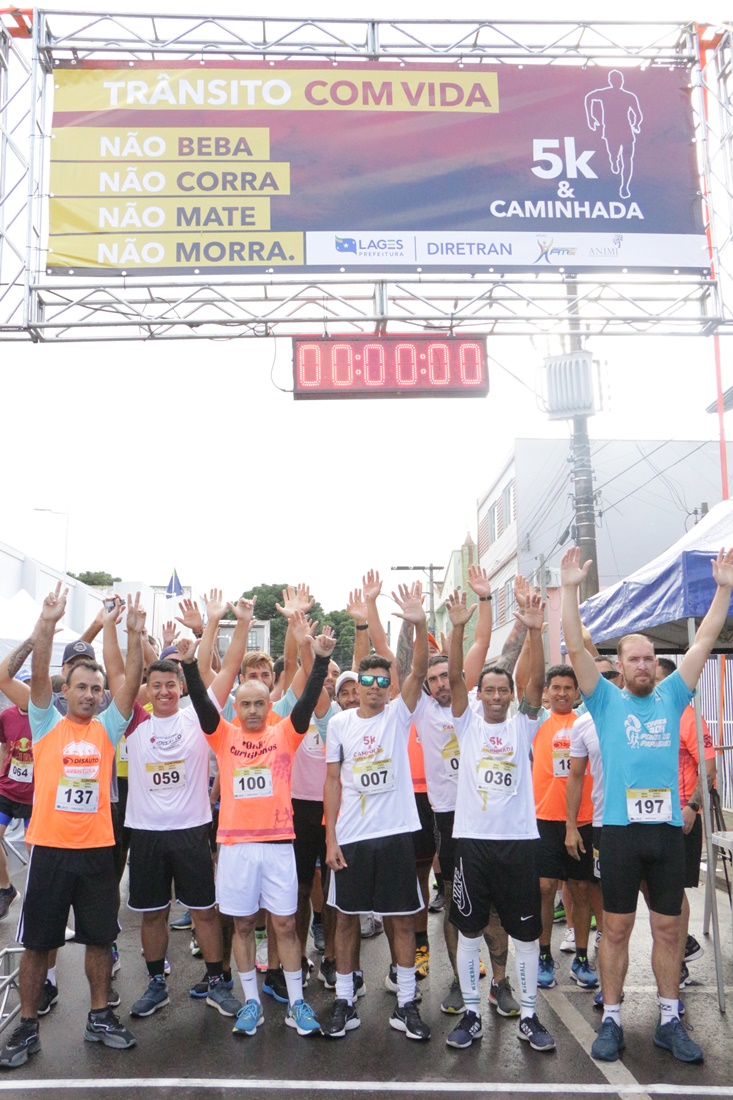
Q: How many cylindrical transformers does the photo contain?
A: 1